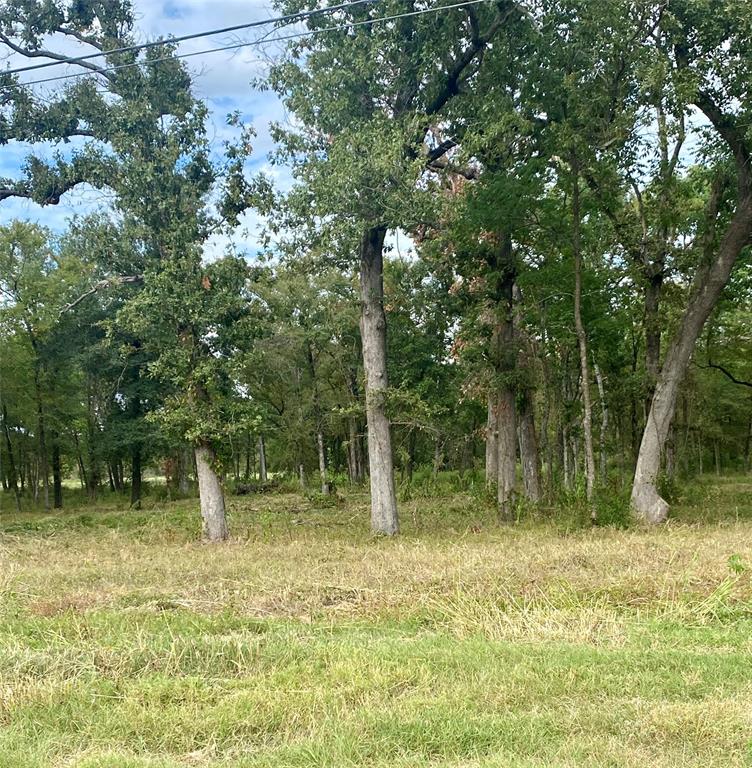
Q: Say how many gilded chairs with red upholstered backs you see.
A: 0